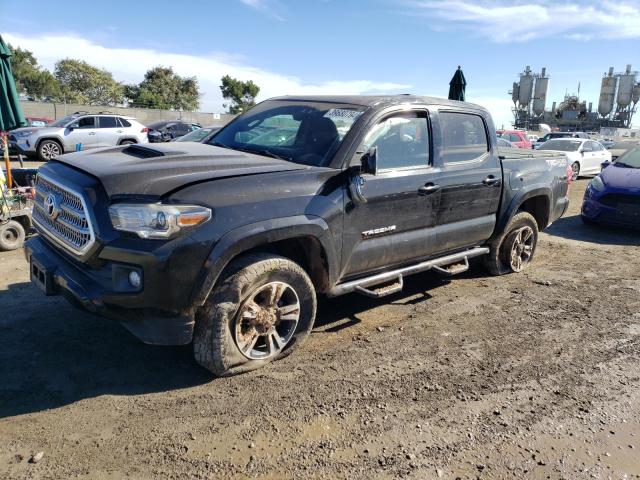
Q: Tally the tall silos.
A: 4